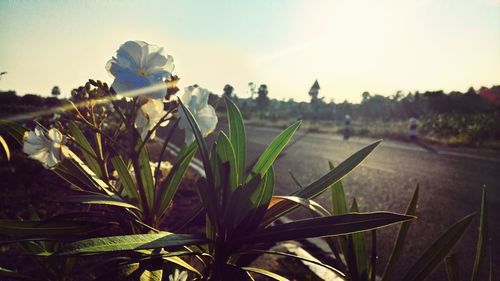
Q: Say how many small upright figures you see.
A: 2